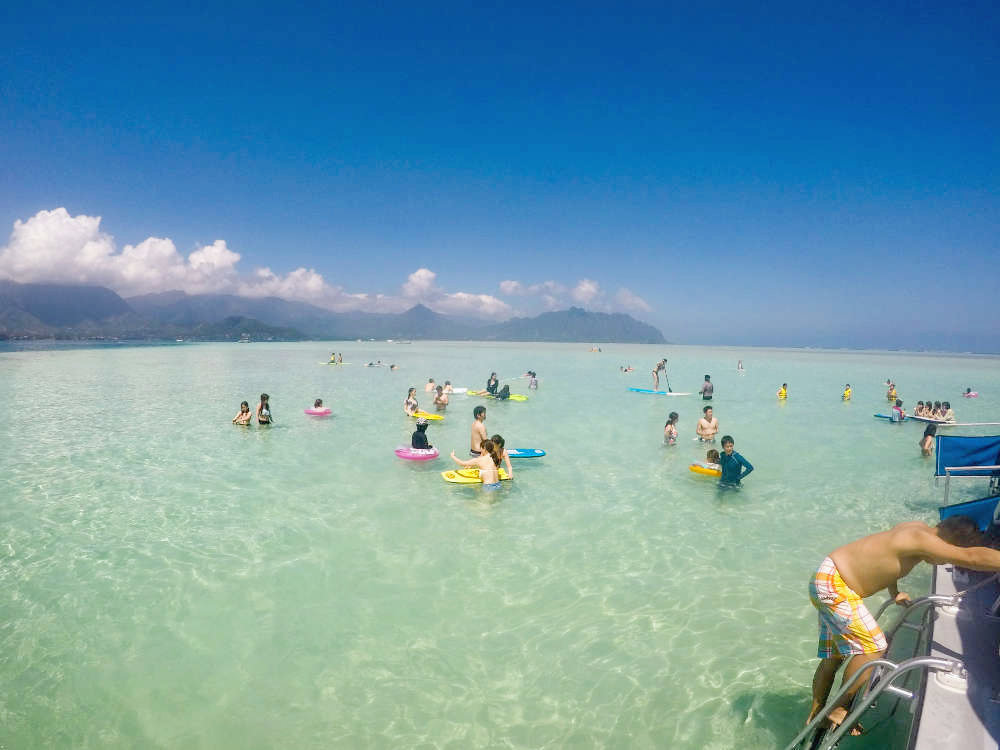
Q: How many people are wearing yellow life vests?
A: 3